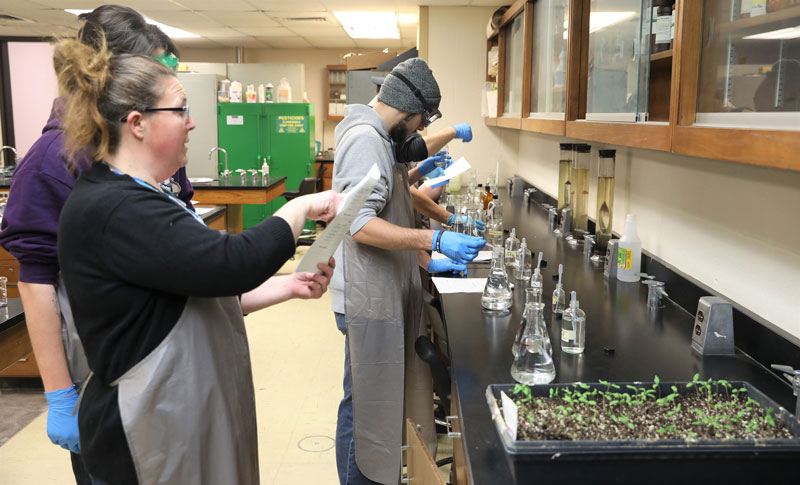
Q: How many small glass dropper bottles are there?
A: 5